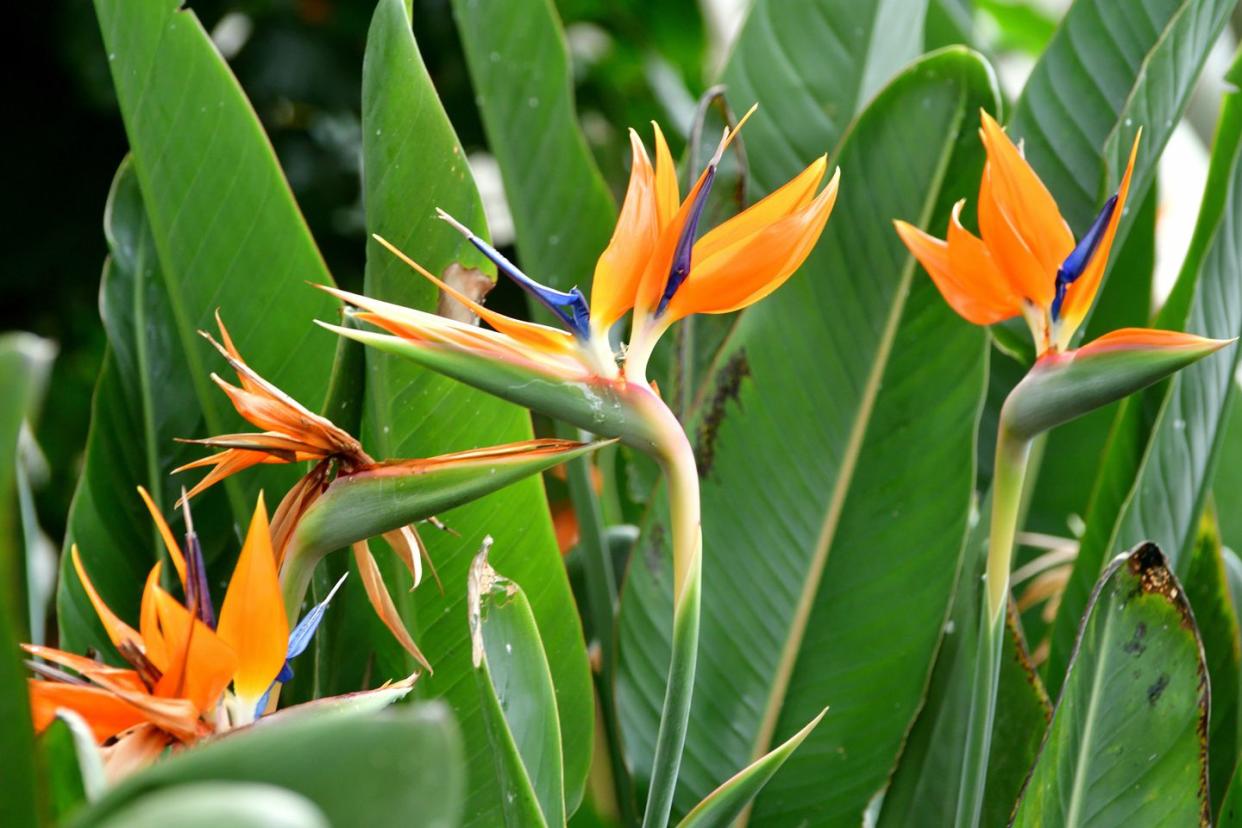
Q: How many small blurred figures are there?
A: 0